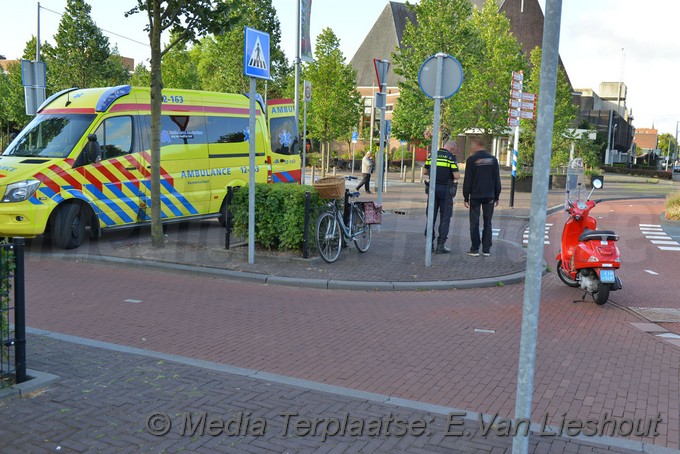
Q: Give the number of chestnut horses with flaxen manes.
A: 0